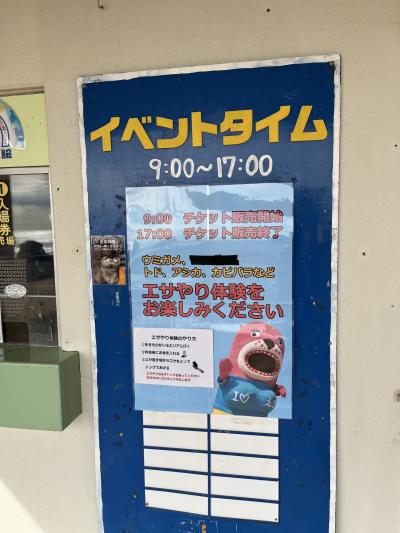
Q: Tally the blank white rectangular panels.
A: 10